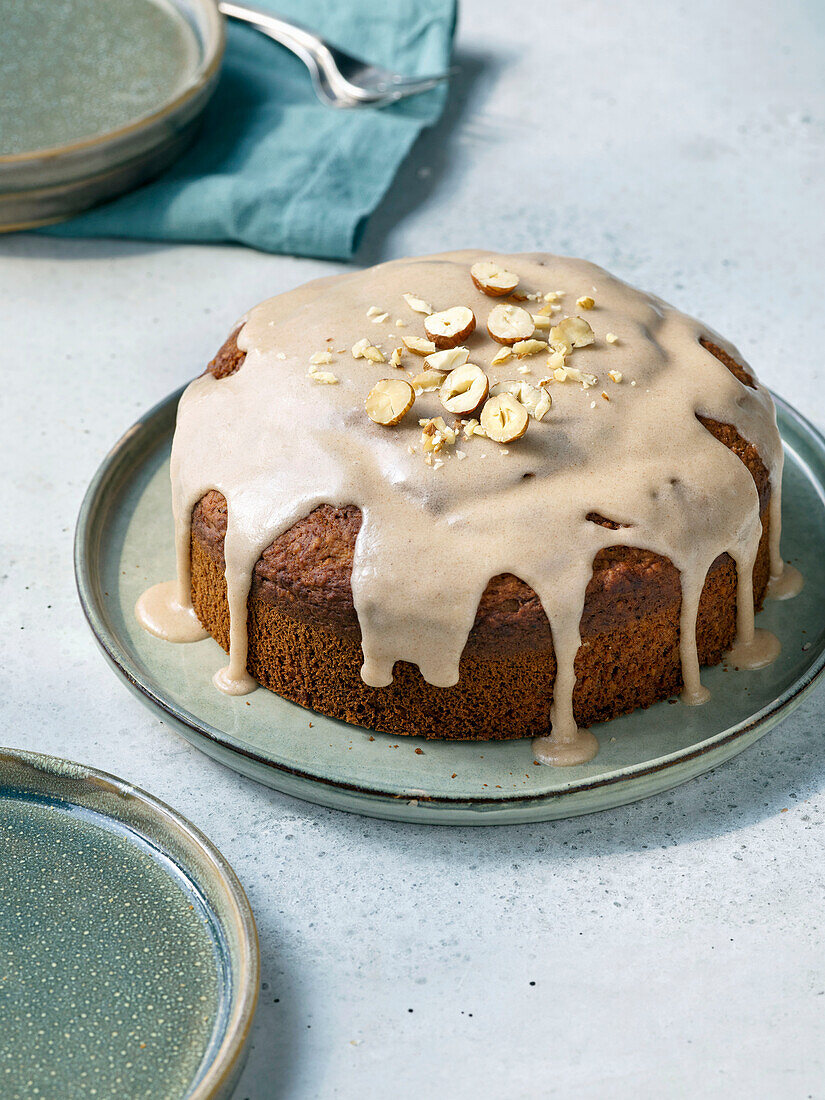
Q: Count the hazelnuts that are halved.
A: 6